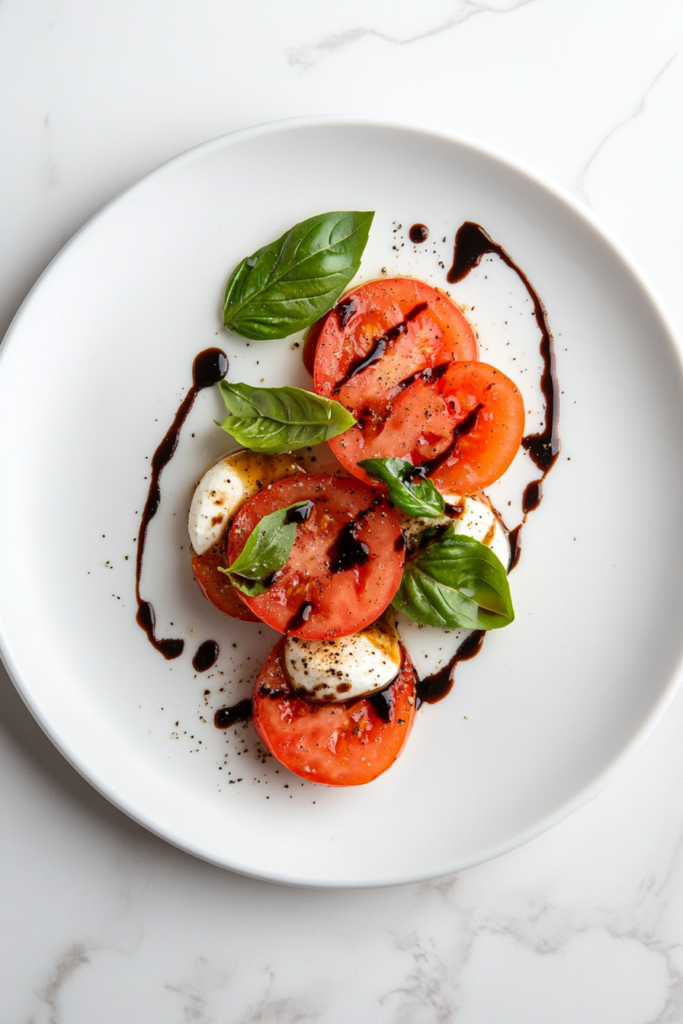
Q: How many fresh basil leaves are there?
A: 5